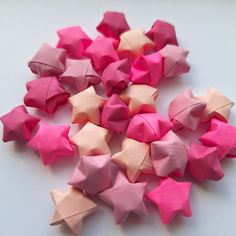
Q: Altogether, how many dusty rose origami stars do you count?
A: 7